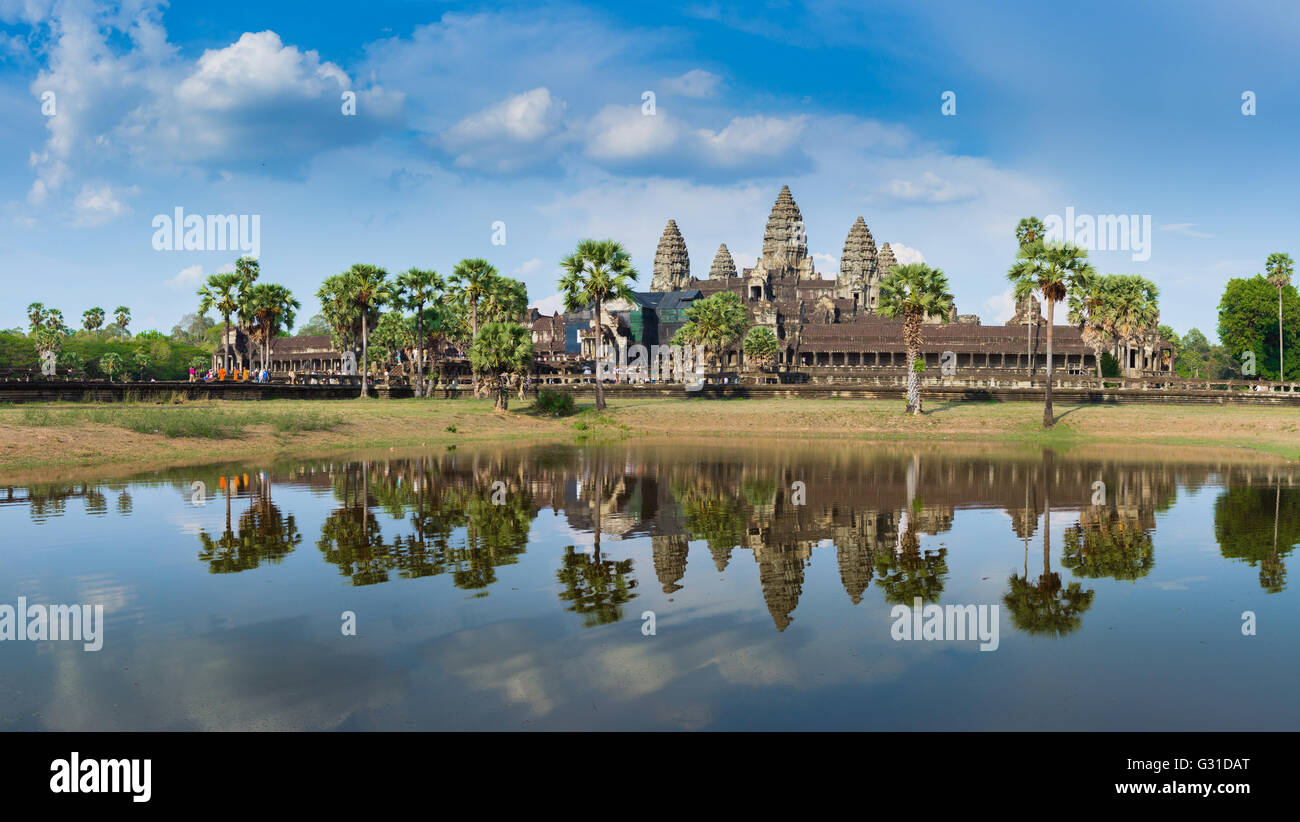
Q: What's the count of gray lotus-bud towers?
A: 5